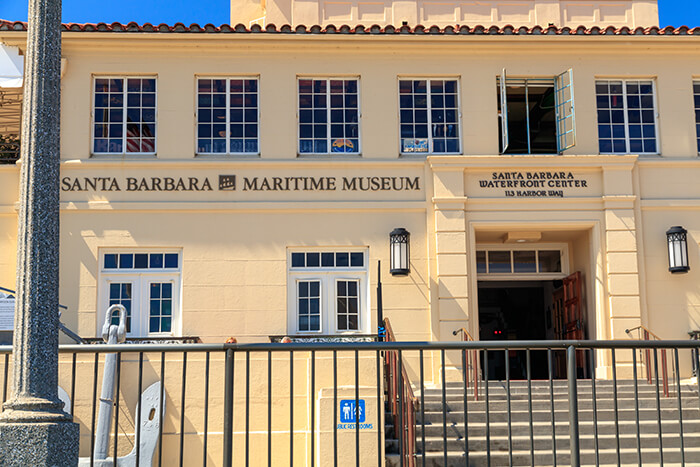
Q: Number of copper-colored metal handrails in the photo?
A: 3